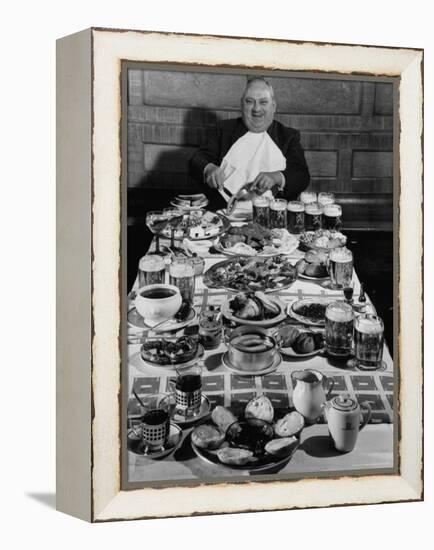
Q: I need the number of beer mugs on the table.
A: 12